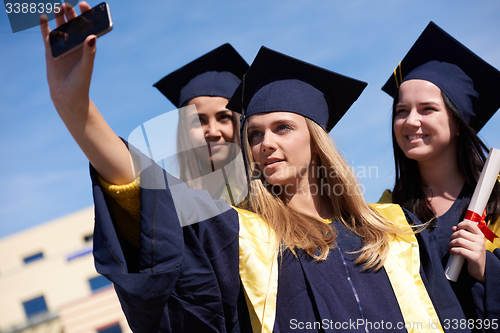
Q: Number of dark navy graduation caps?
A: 3